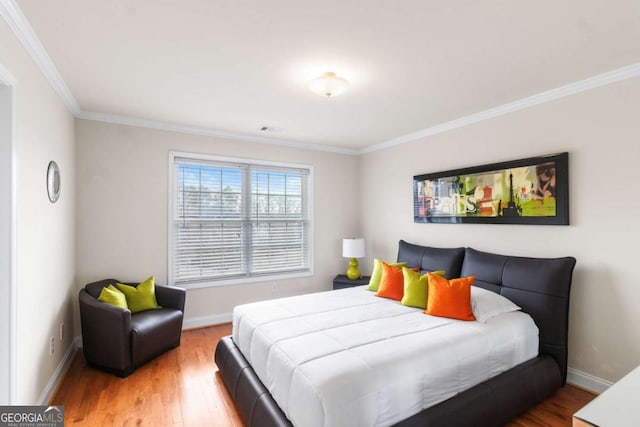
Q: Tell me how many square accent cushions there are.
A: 6